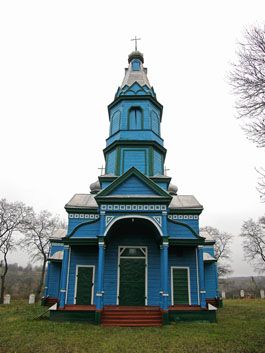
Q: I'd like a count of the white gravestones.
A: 5